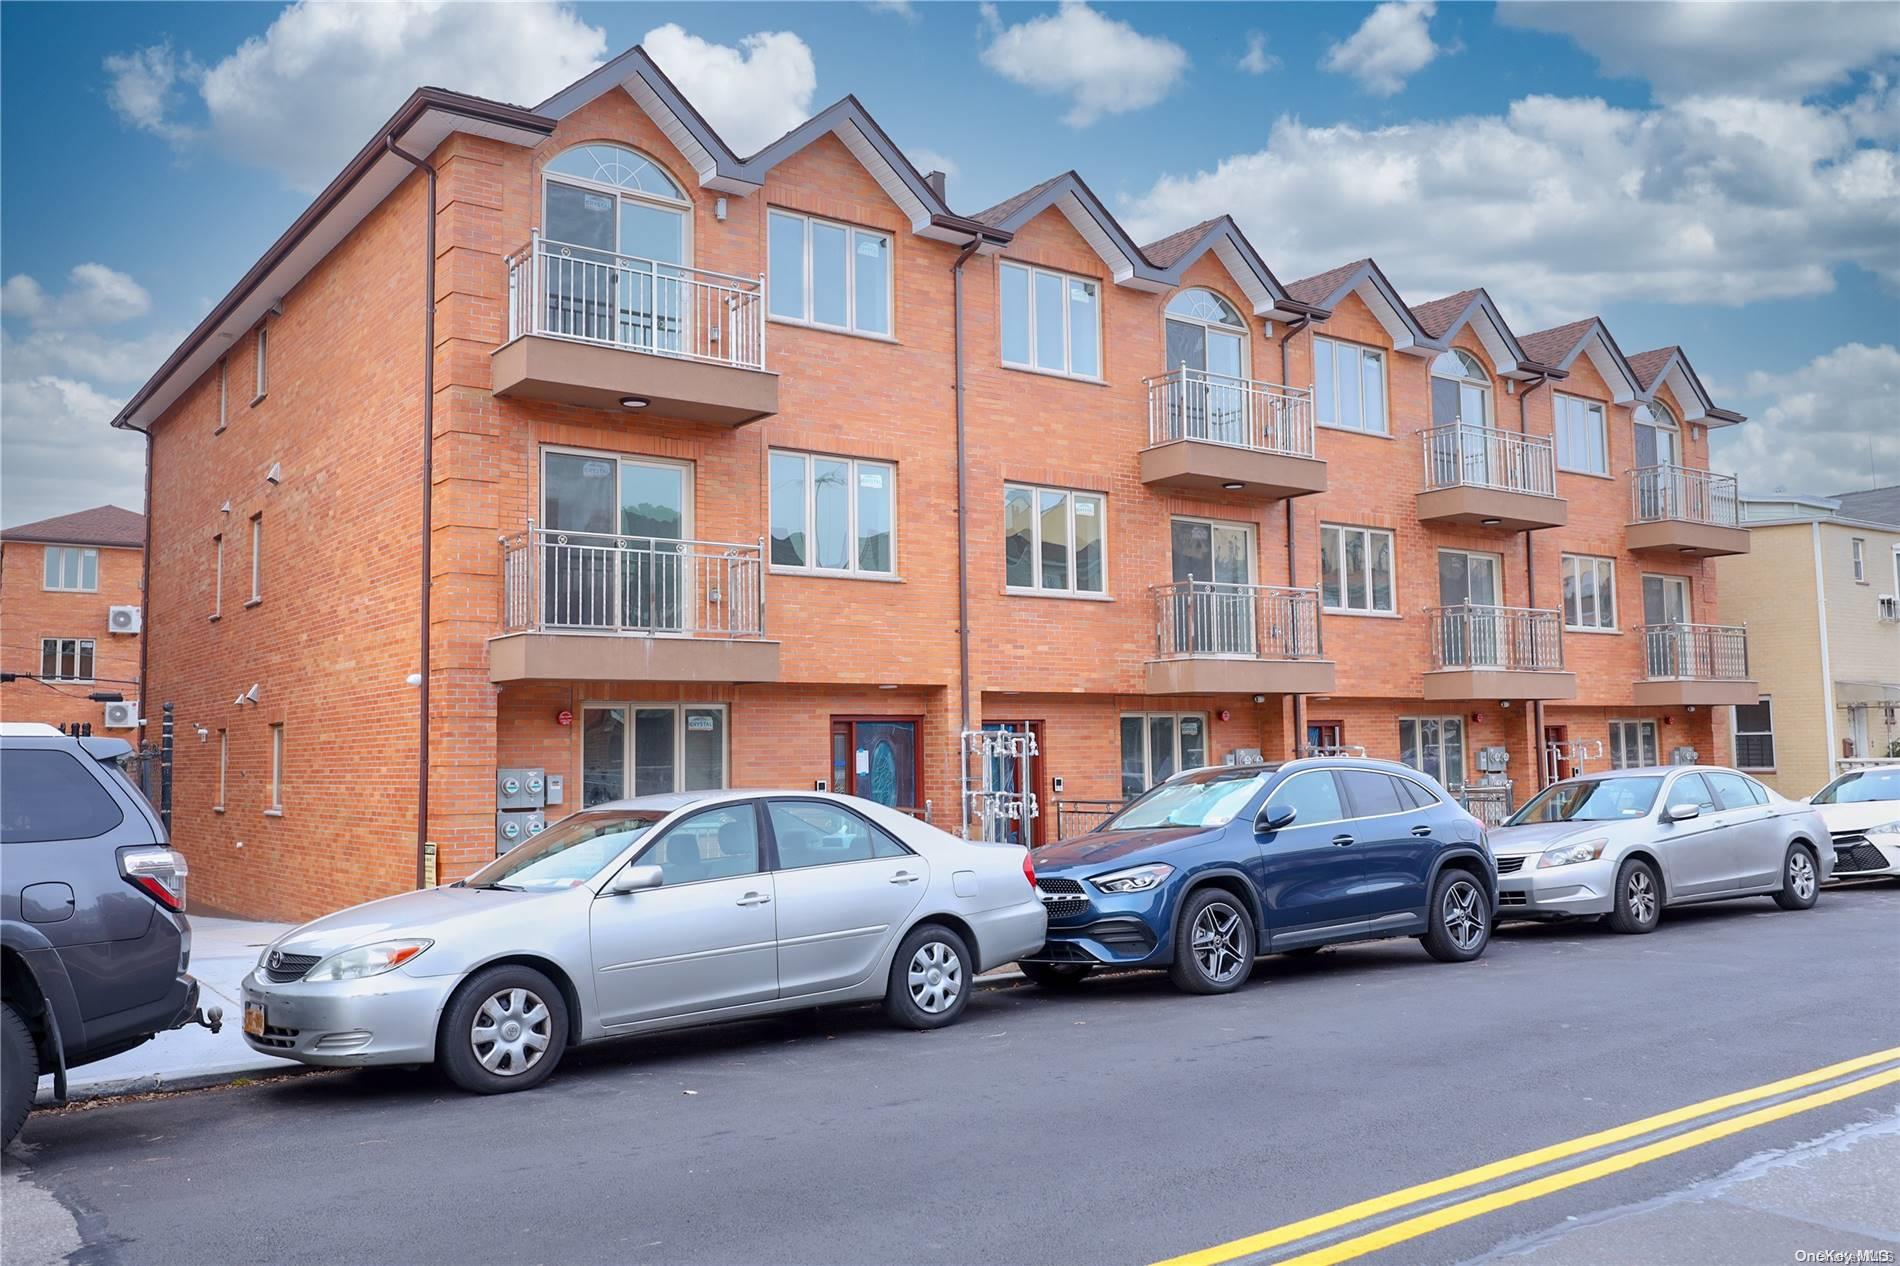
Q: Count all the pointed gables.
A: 8